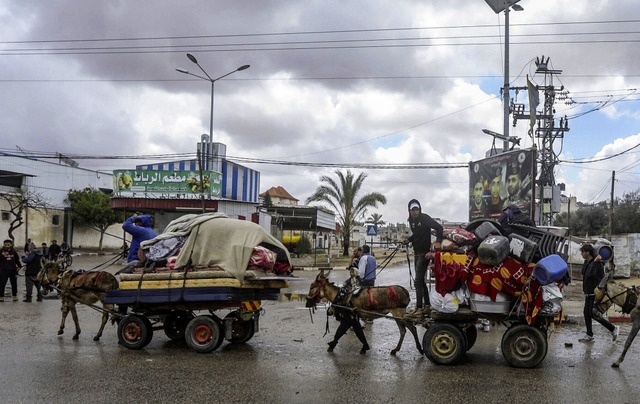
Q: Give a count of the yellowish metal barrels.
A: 1